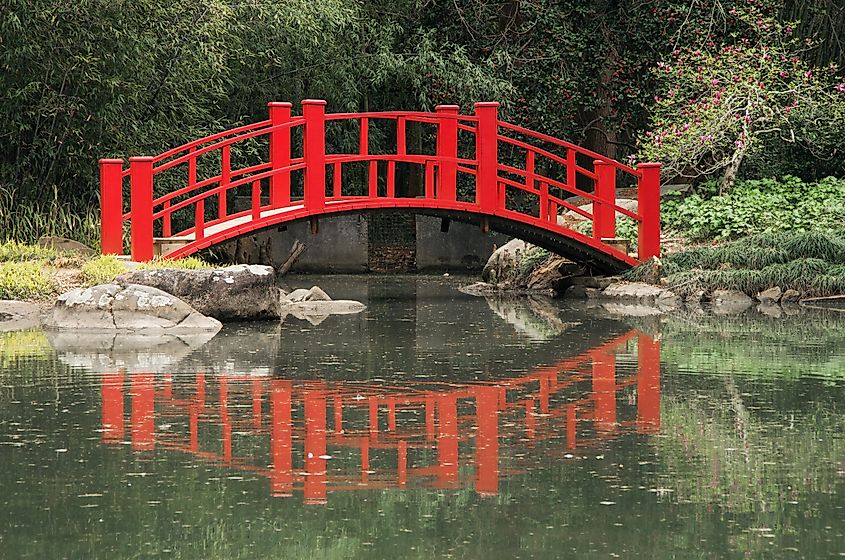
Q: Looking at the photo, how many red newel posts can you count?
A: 8